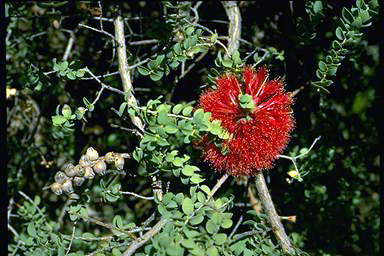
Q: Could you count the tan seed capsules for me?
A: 12